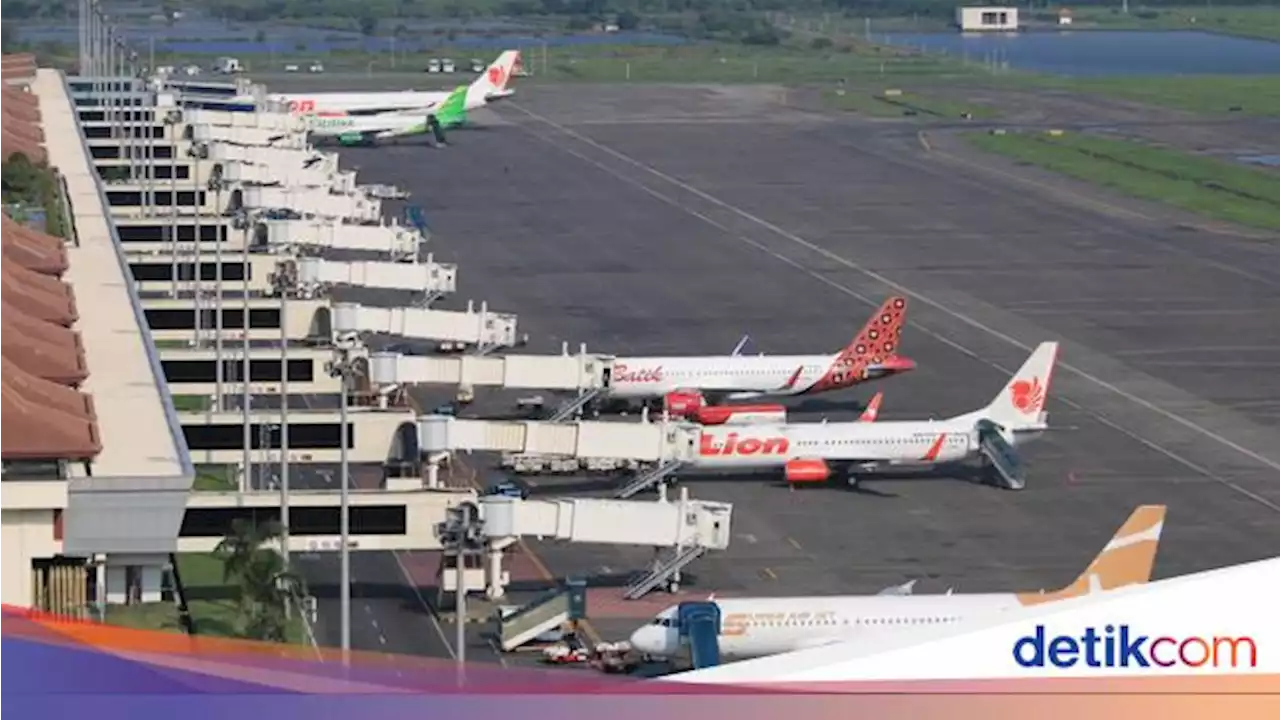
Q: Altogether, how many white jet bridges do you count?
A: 11